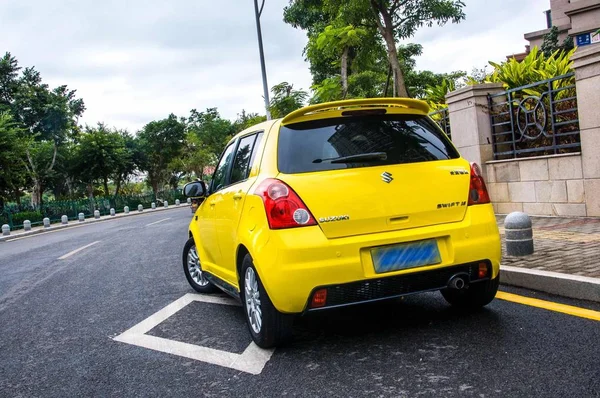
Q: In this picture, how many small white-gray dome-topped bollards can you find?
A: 14